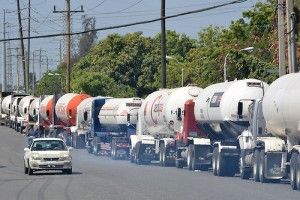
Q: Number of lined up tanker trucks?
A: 11